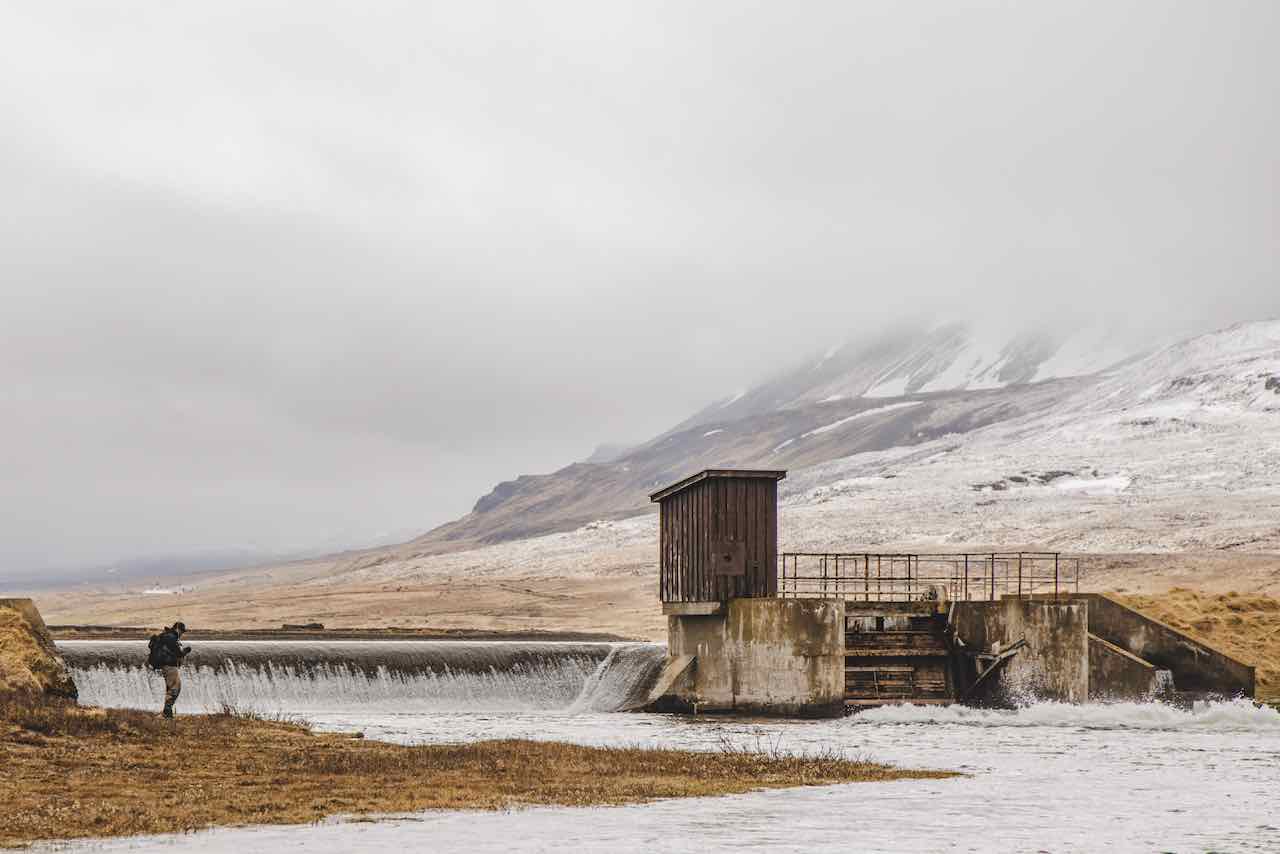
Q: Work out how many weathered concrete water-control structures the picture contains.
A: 1